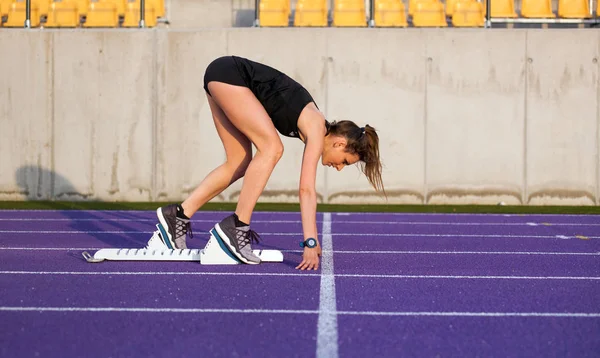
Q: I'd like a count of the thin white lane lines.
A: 6